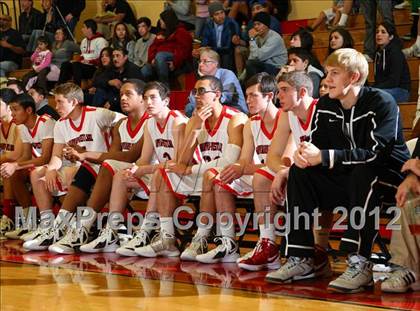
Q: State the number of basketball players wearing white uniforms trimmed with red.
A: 8